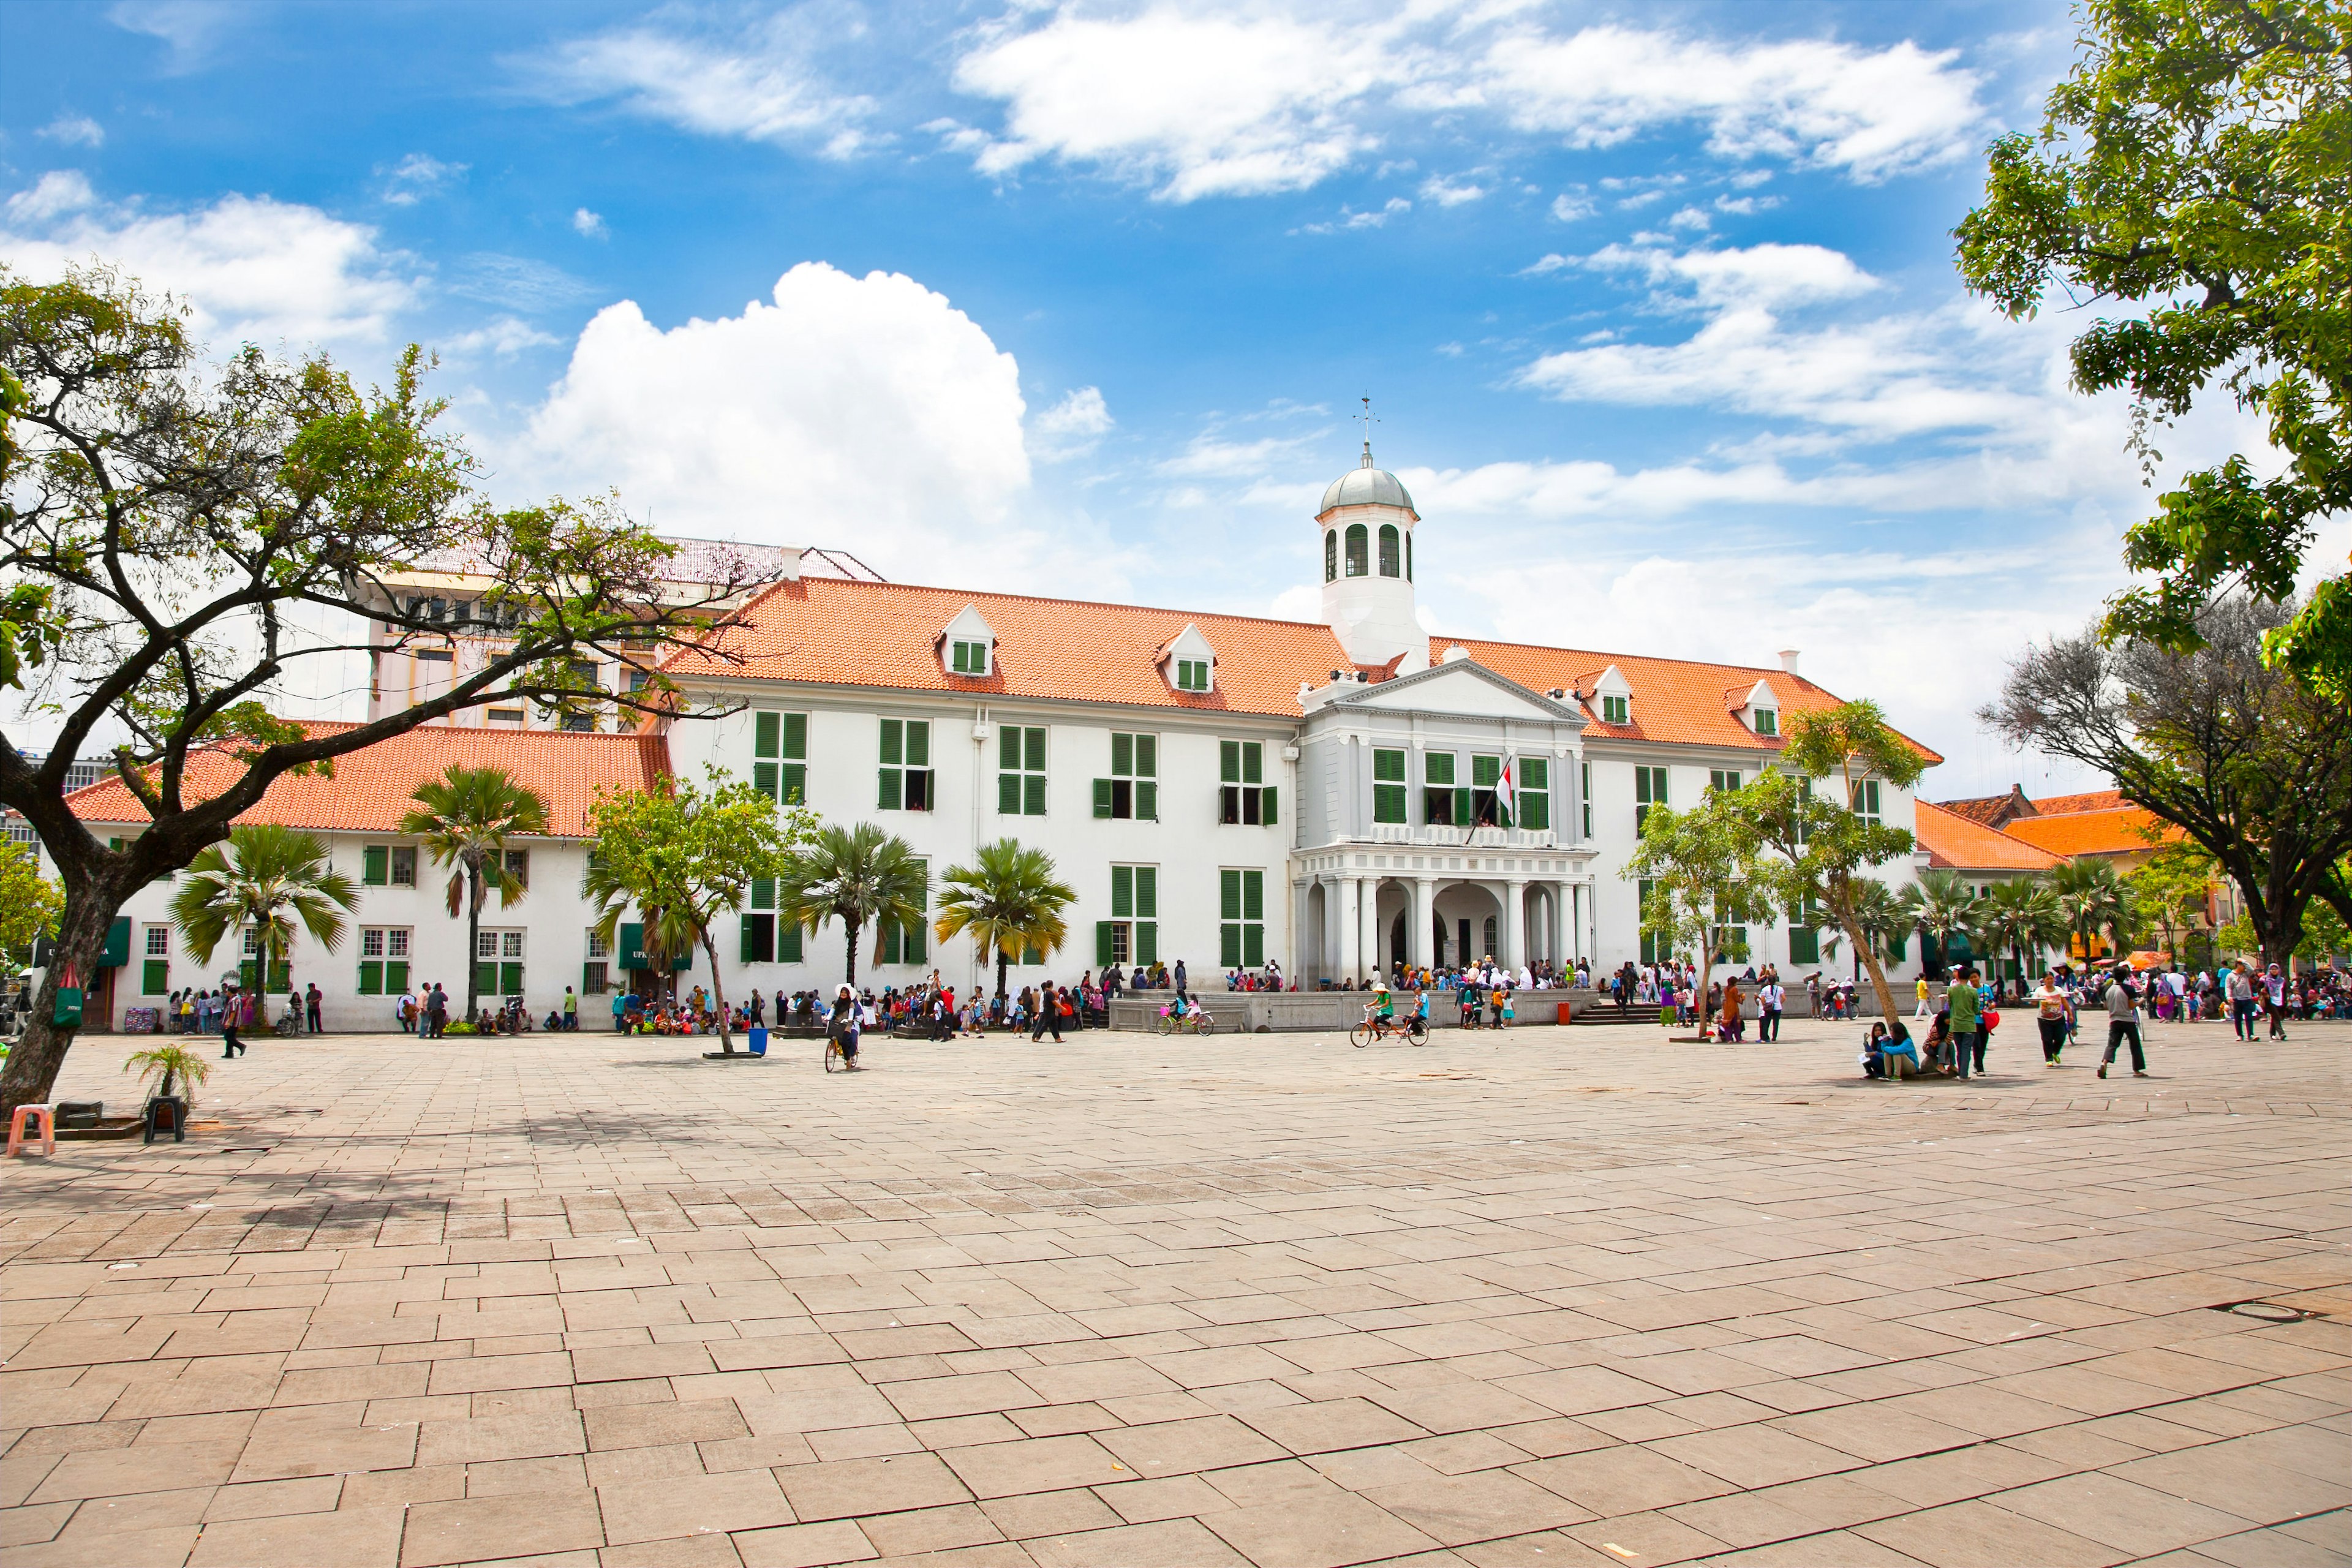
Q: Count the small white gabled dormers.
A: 4